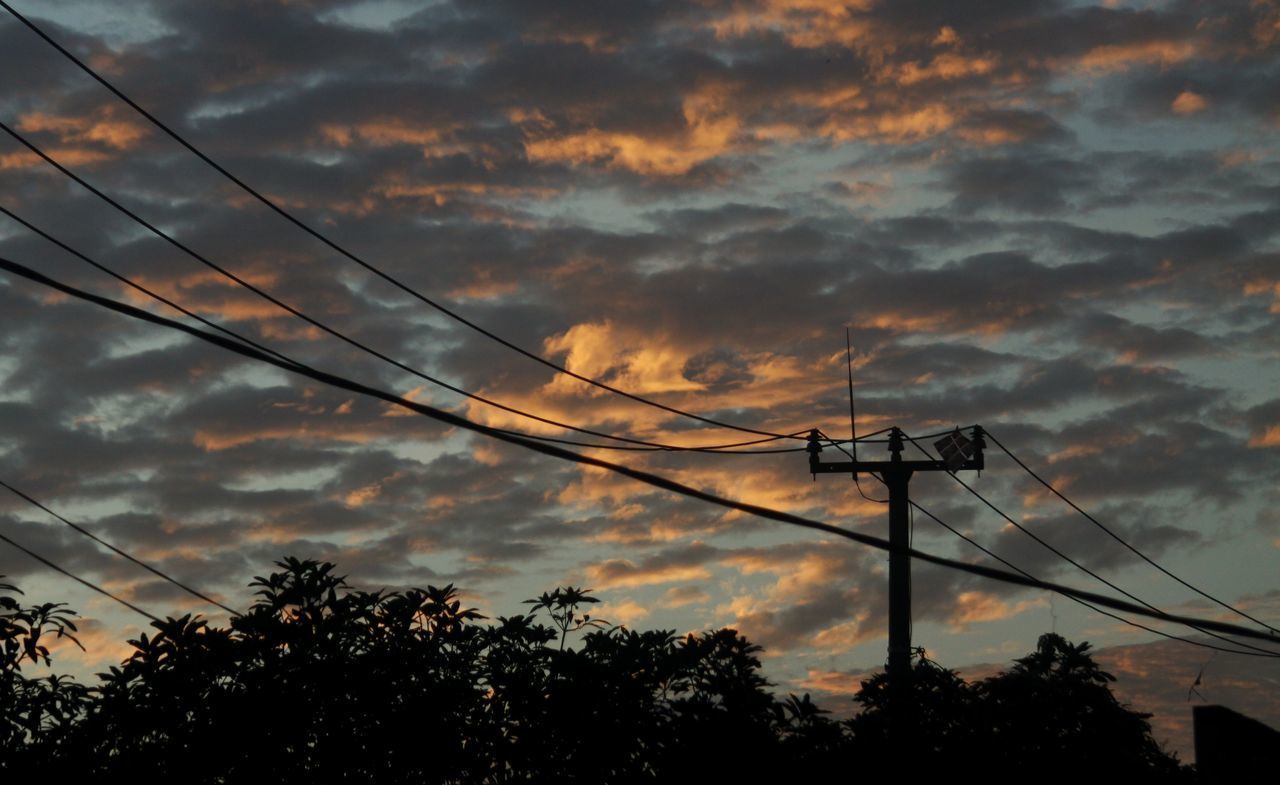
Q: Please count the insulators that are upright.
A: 3